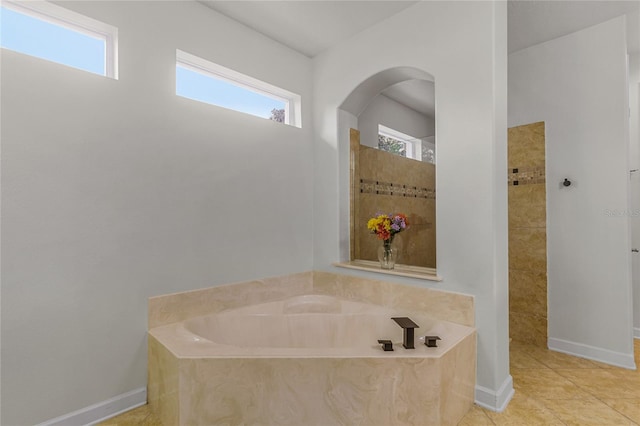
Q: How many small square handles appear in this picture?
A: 2